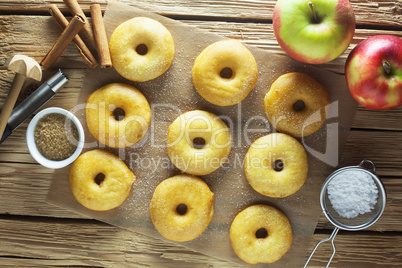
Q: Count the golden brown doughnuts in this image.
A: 9